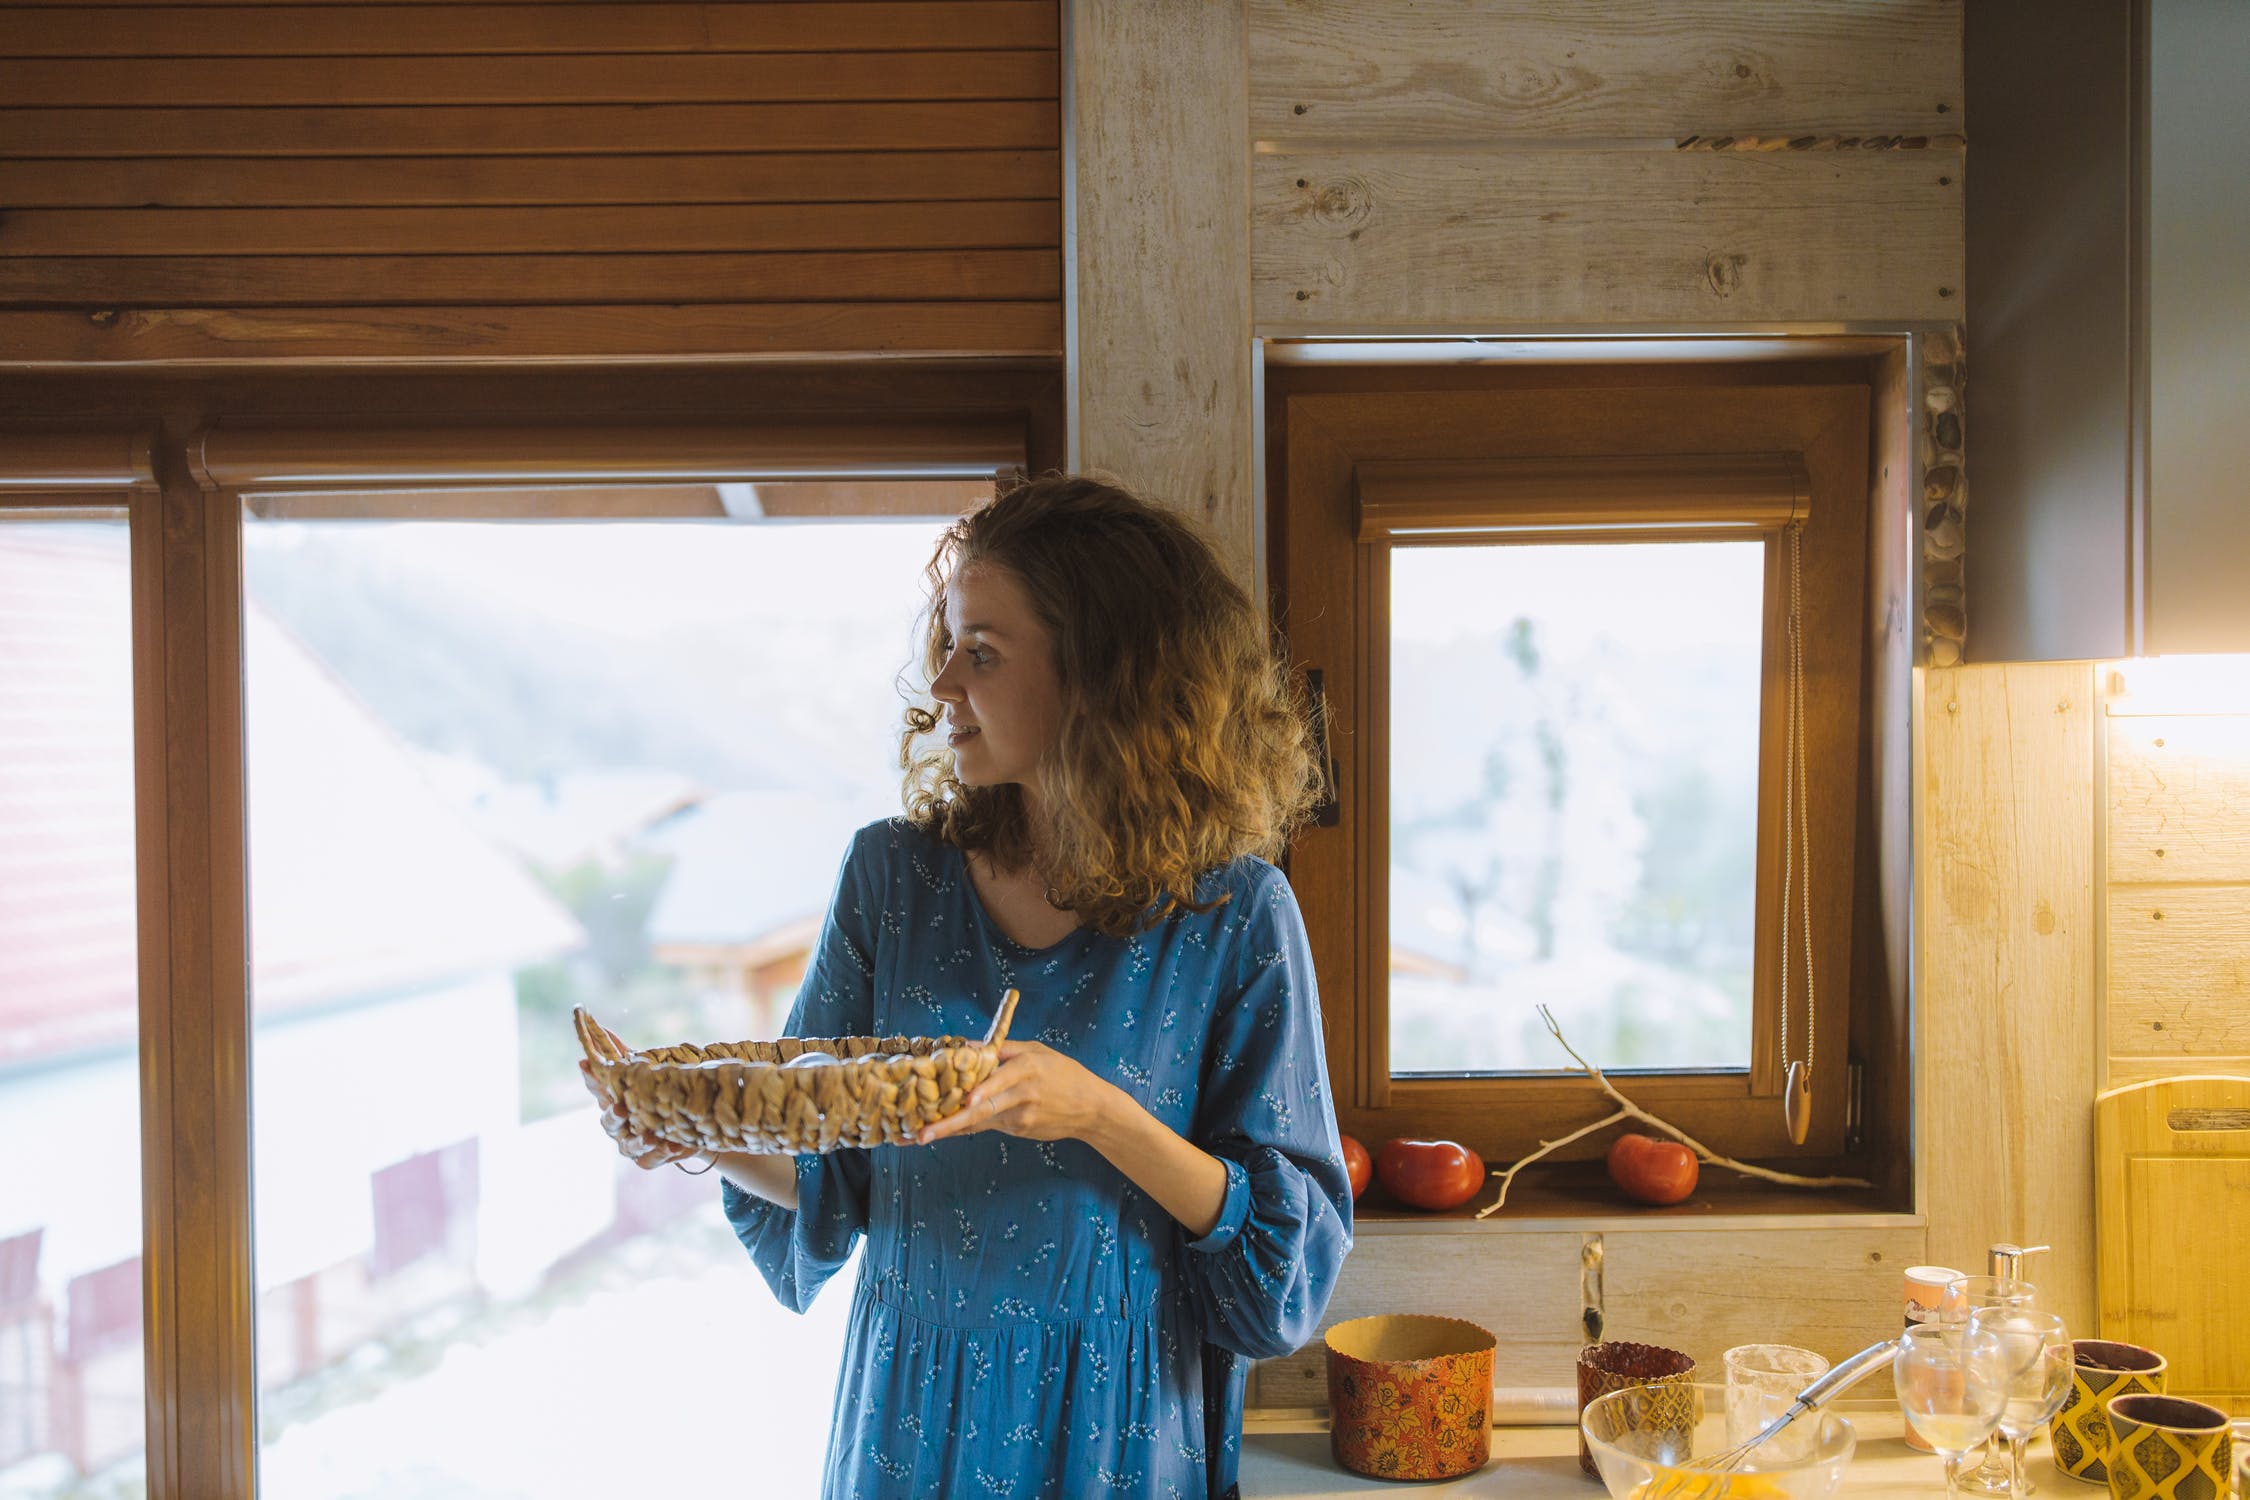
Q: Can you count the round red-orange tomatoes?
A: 3